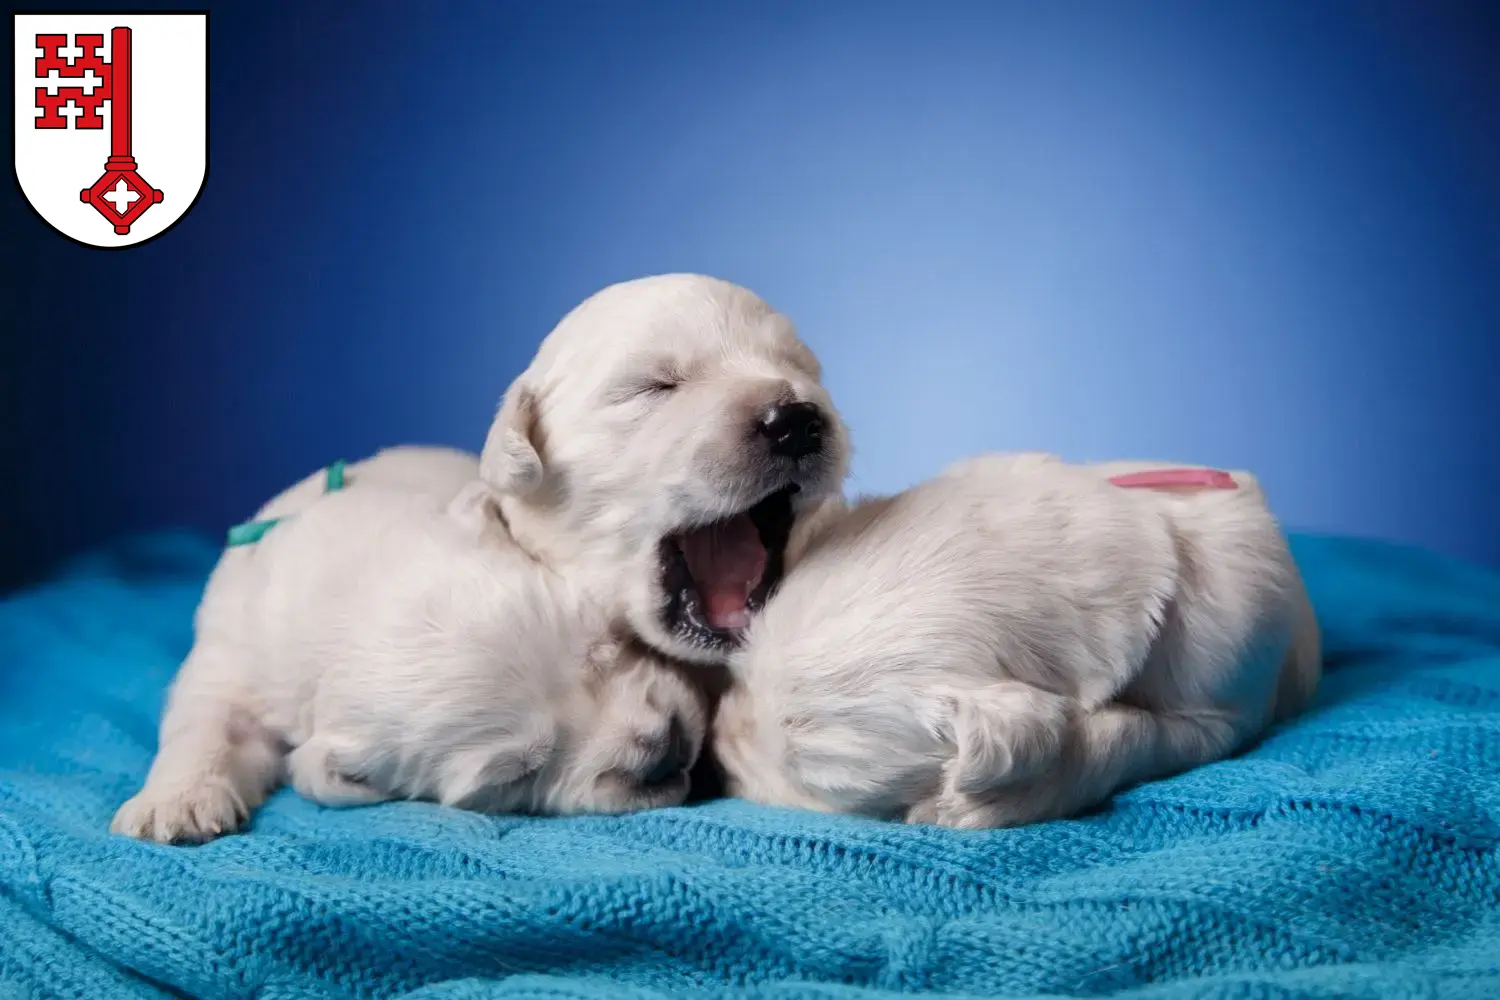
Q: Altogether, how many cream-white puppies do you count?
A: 3